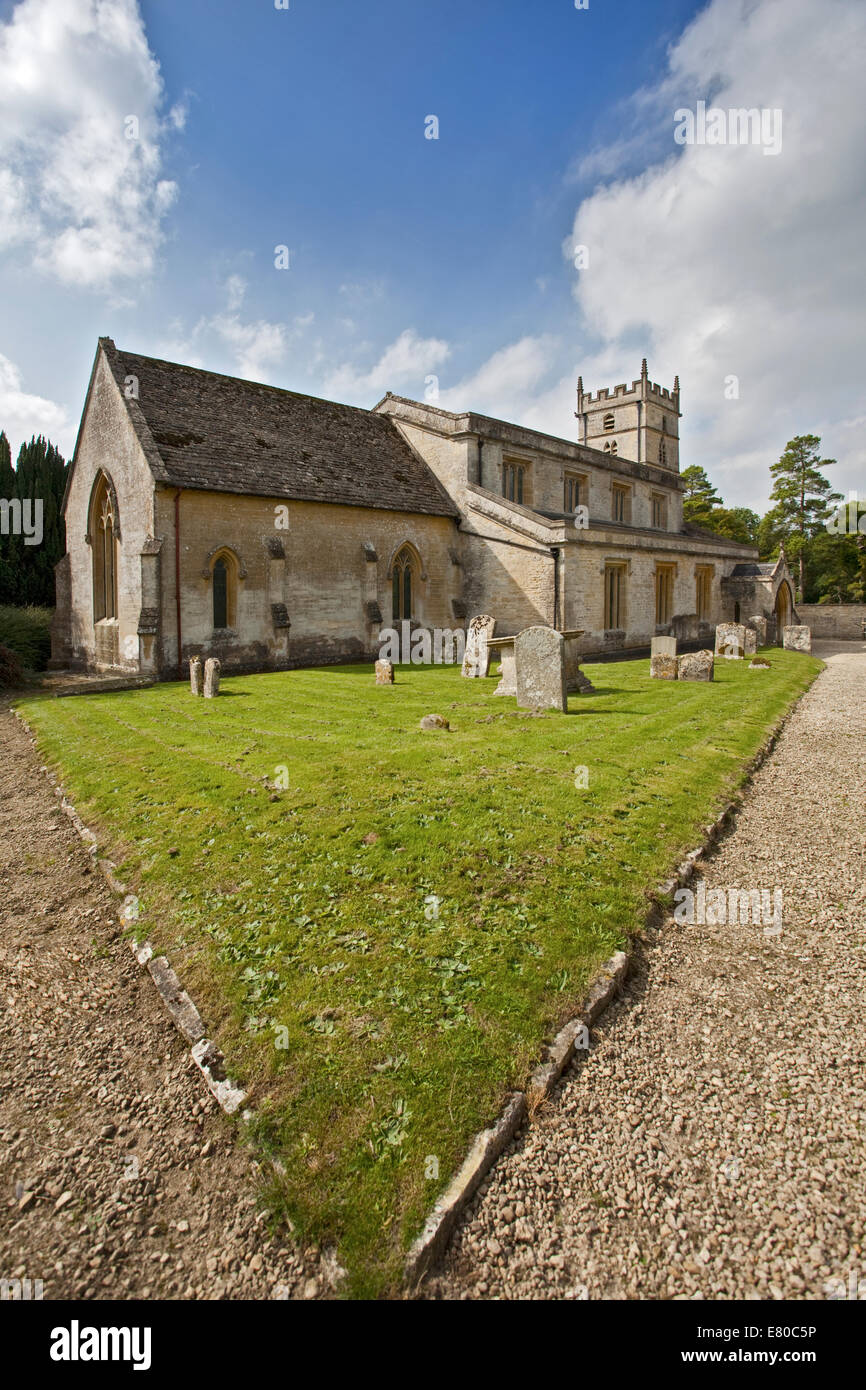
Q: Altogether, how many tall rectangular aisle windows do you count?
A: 3